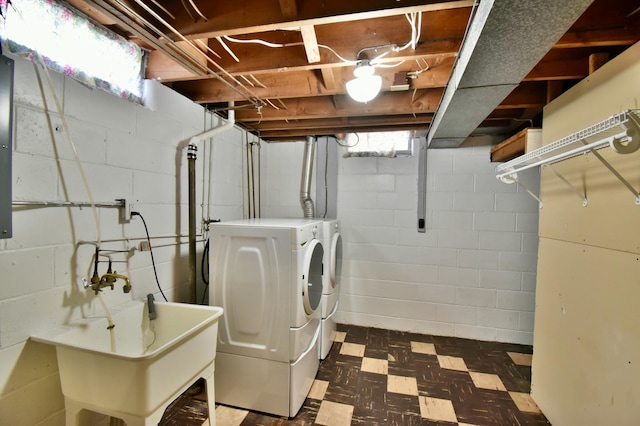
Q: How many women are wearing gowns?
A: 0